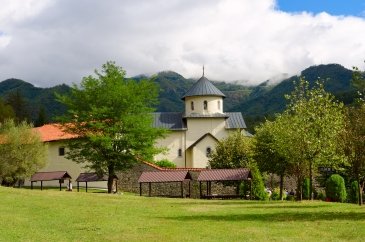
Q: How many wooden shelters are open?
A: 4